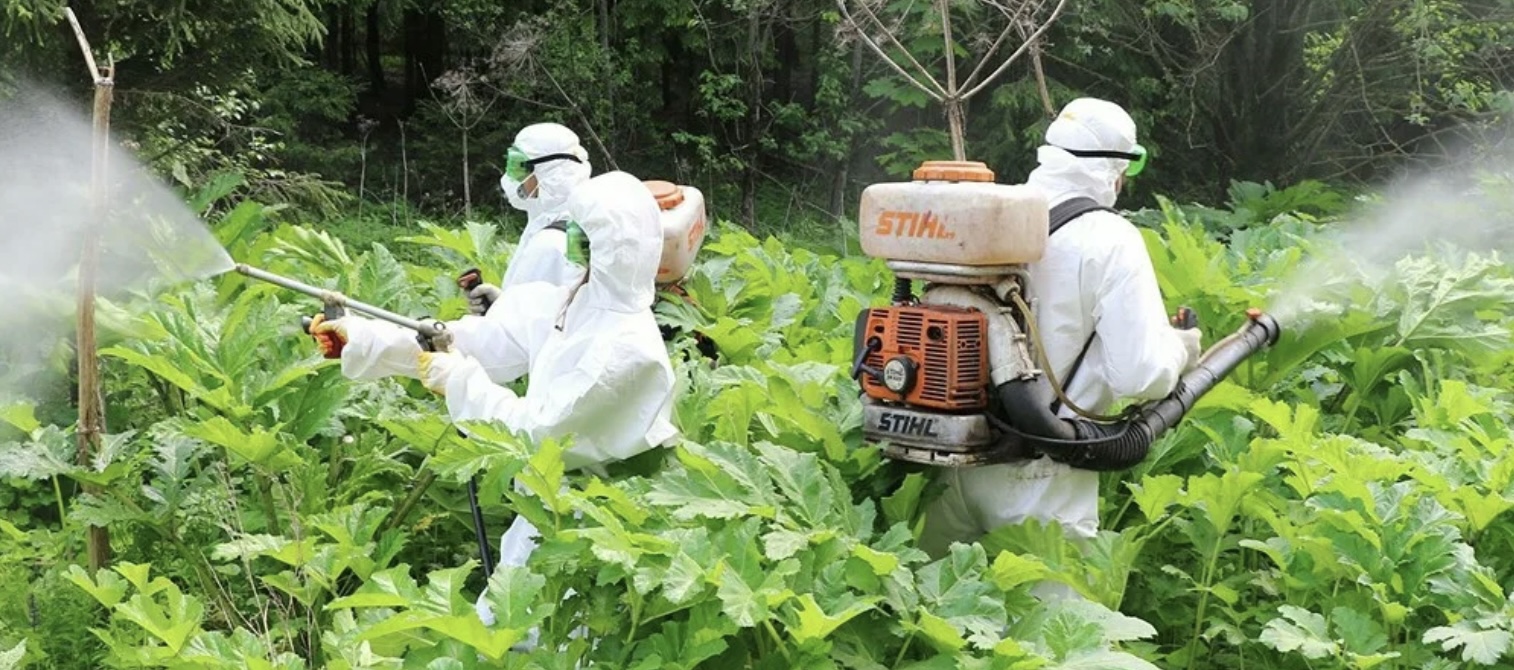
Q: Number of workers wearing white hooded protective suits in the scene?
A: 3